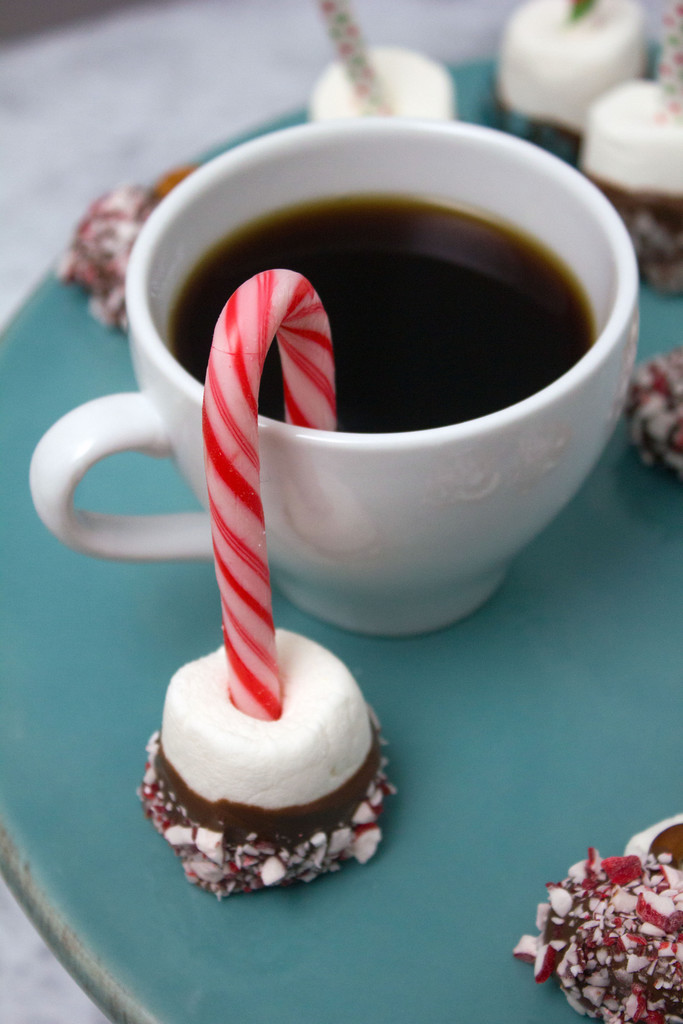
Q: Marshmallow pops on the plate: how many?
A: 7